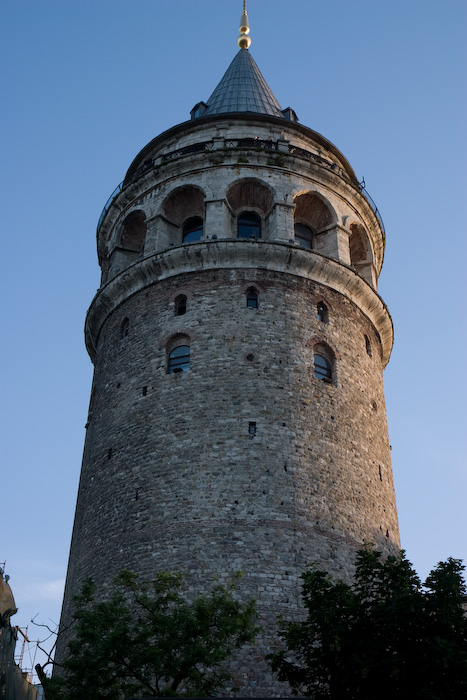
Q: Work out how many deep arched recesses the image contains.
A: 5